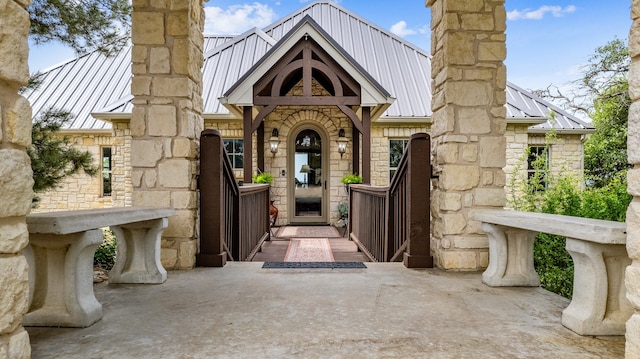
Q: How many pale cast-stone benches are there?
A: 2